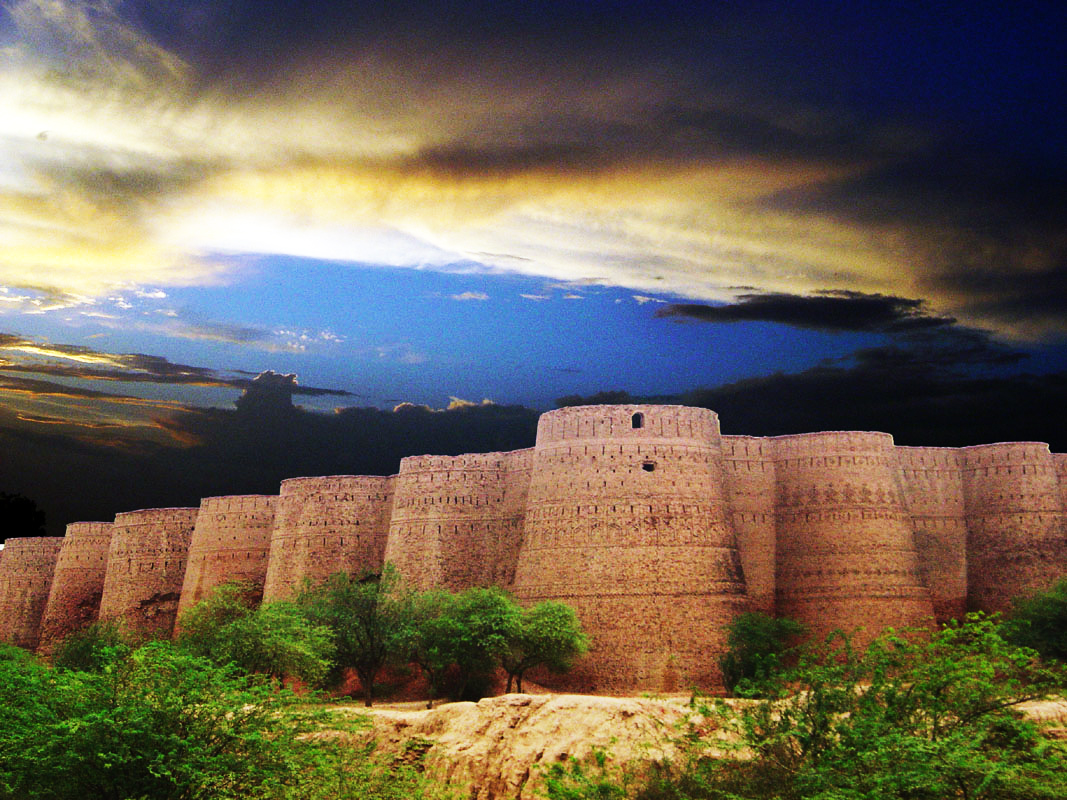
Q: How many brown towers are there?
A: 9